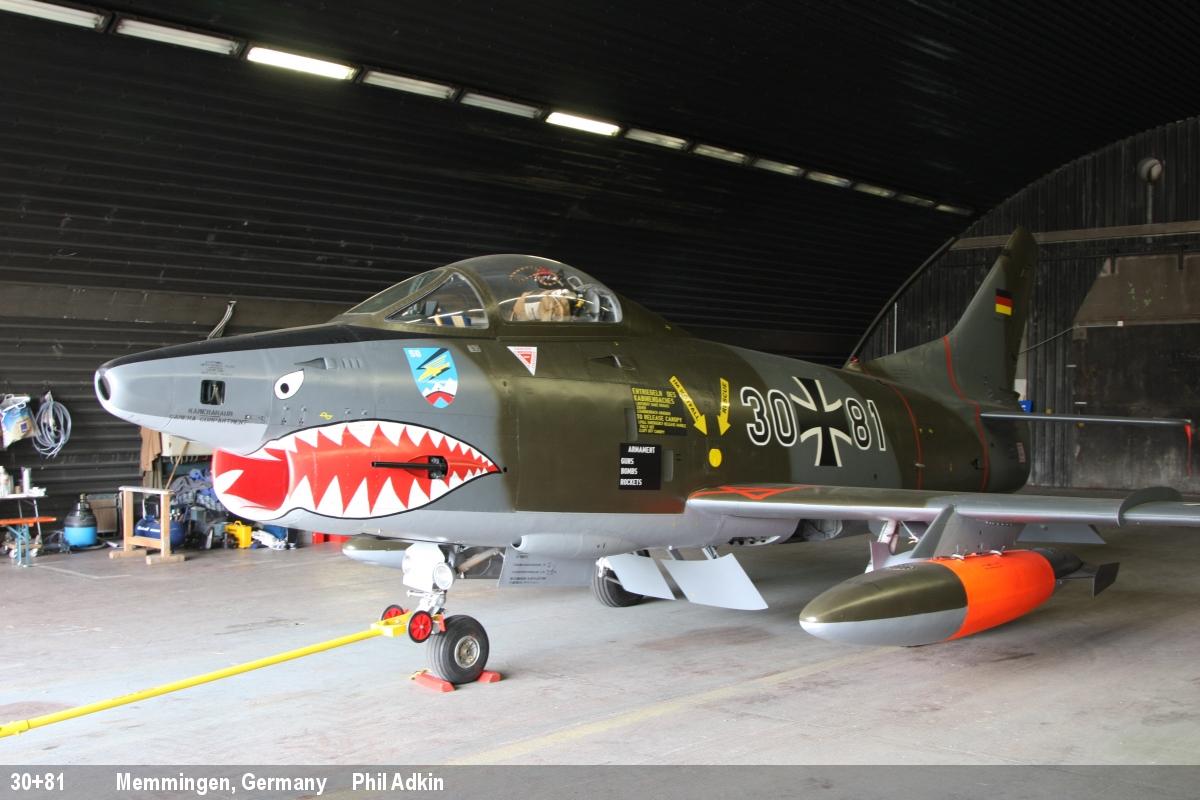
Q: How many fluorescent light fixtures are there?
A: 13